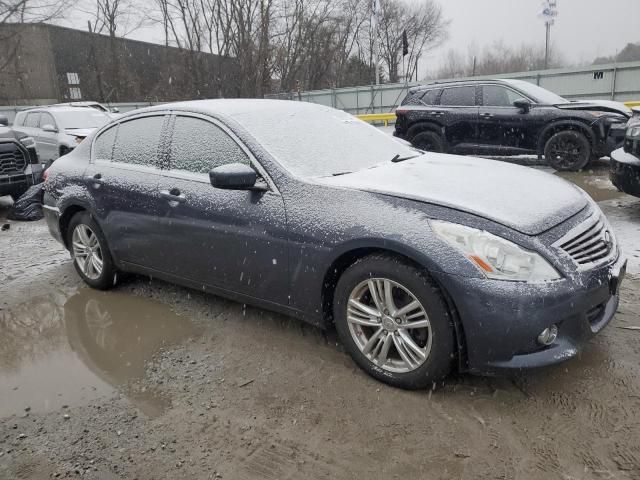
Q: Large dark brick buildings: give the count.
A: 1